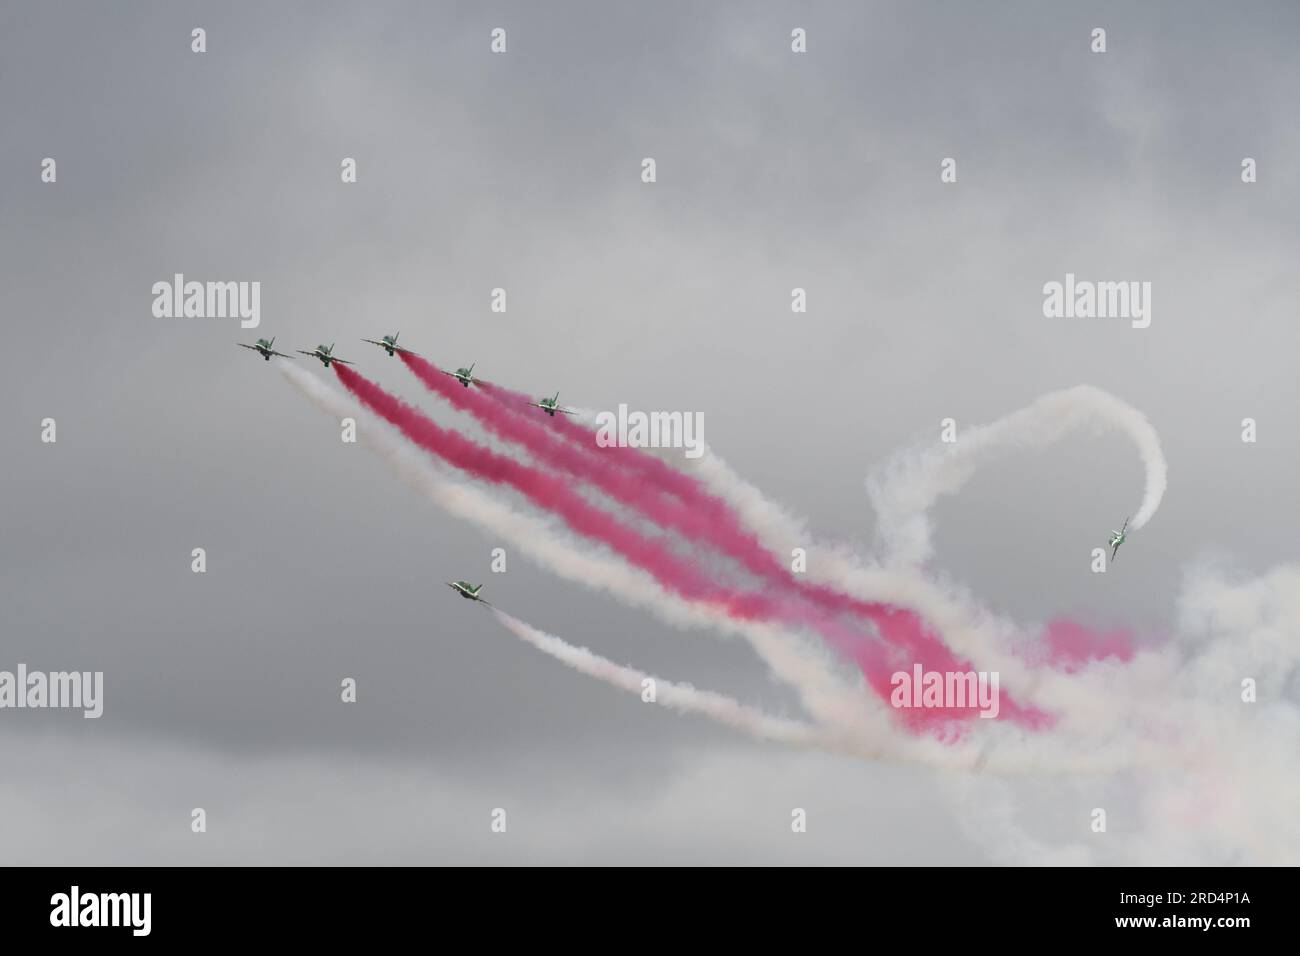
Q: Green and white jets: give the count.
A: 7